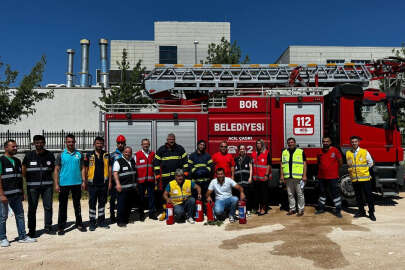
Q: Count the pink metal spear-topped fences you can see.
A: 0